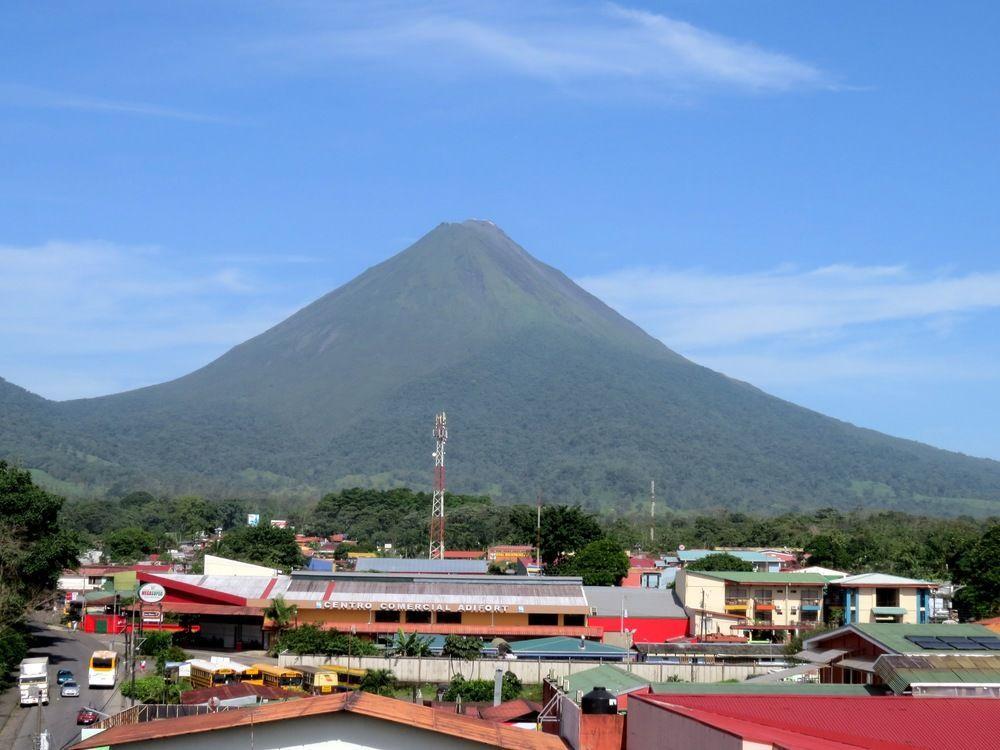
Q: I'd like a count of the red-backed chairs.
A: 0